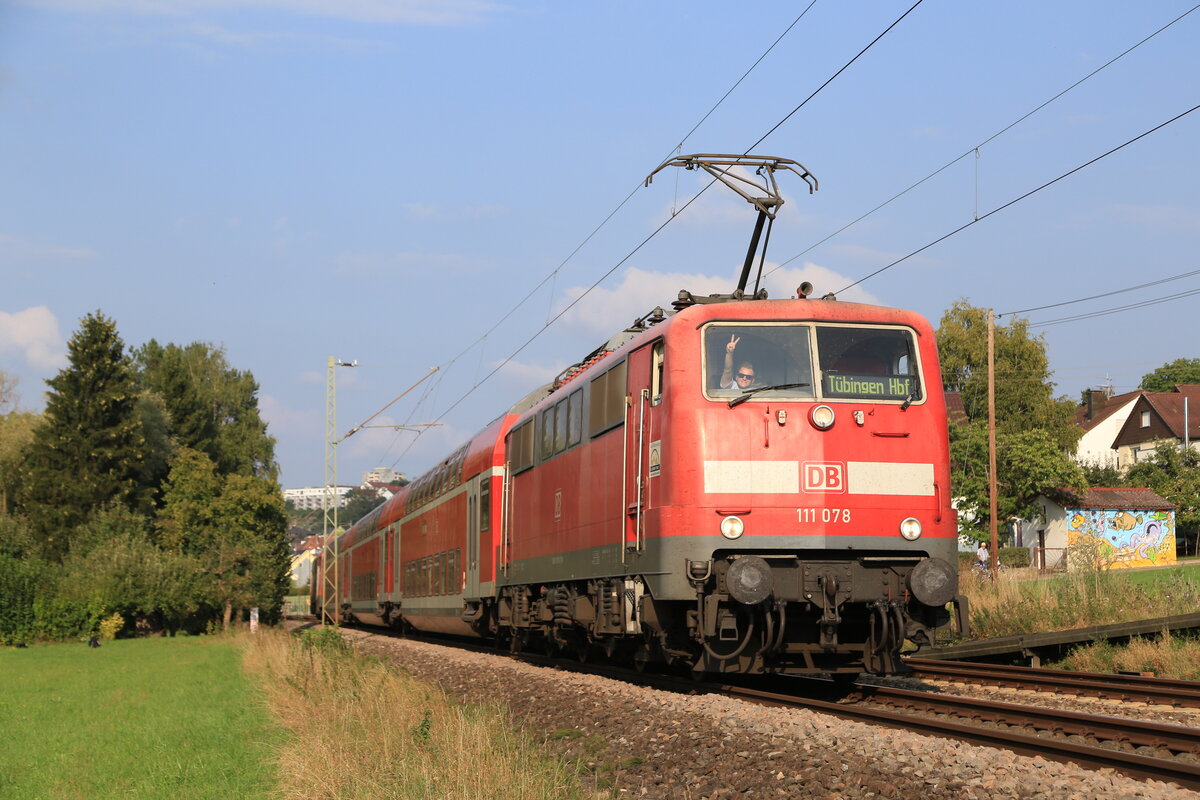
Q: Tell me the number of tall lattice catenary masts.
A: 1